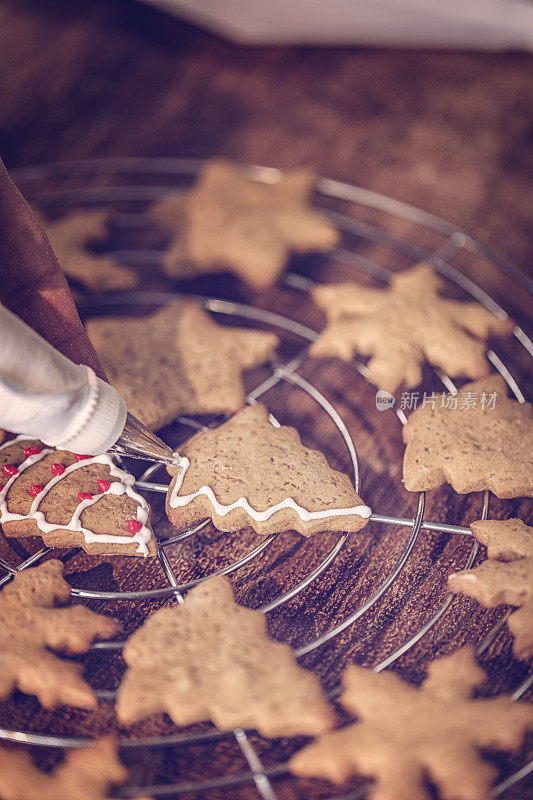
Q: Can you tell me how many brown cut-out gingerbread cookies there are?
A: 12